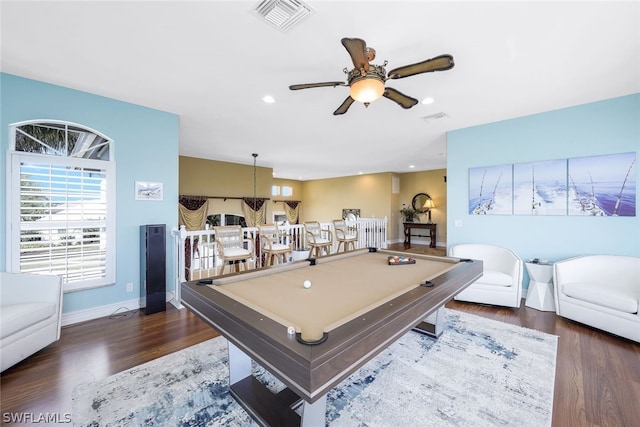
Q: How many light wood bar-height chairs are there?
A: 4